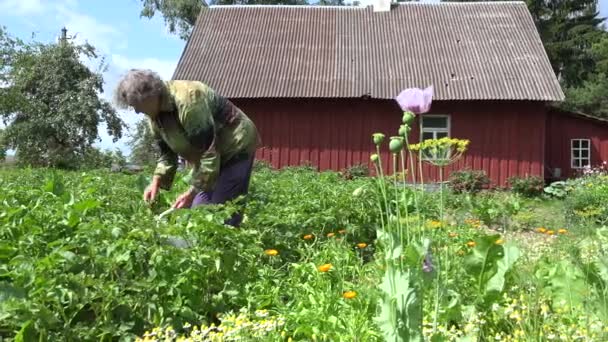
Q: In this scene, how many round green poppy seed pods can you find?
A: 5